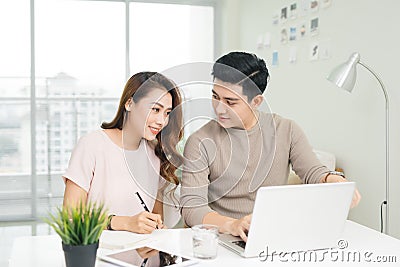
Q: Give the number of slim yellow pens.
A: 0